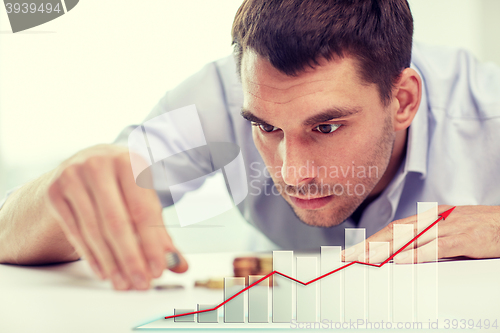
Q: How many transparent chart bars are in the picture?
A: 11